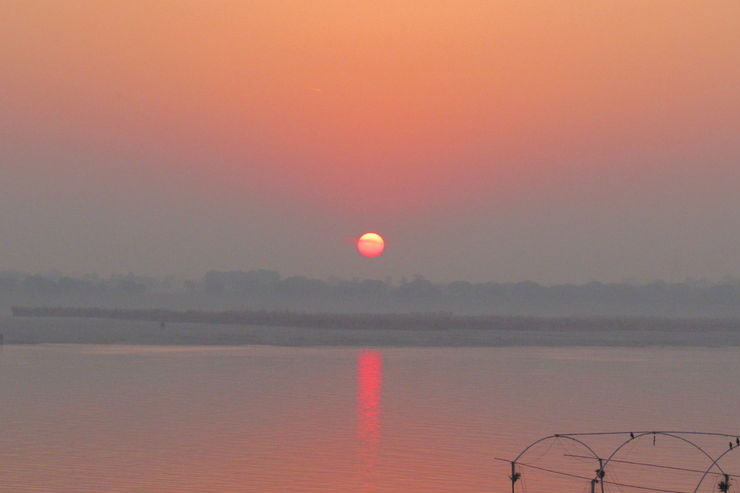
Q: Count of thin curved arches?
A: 3